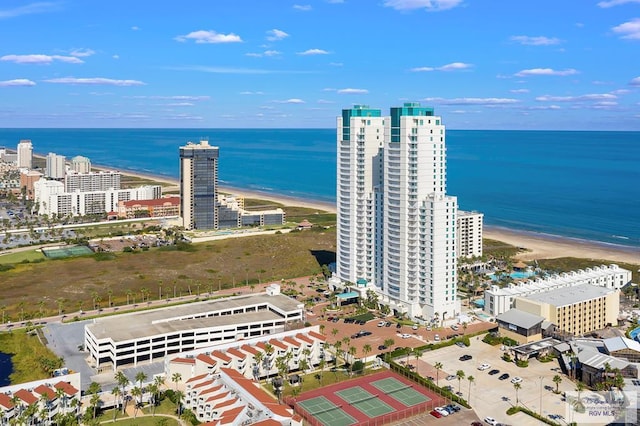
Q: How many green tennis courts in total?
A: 3